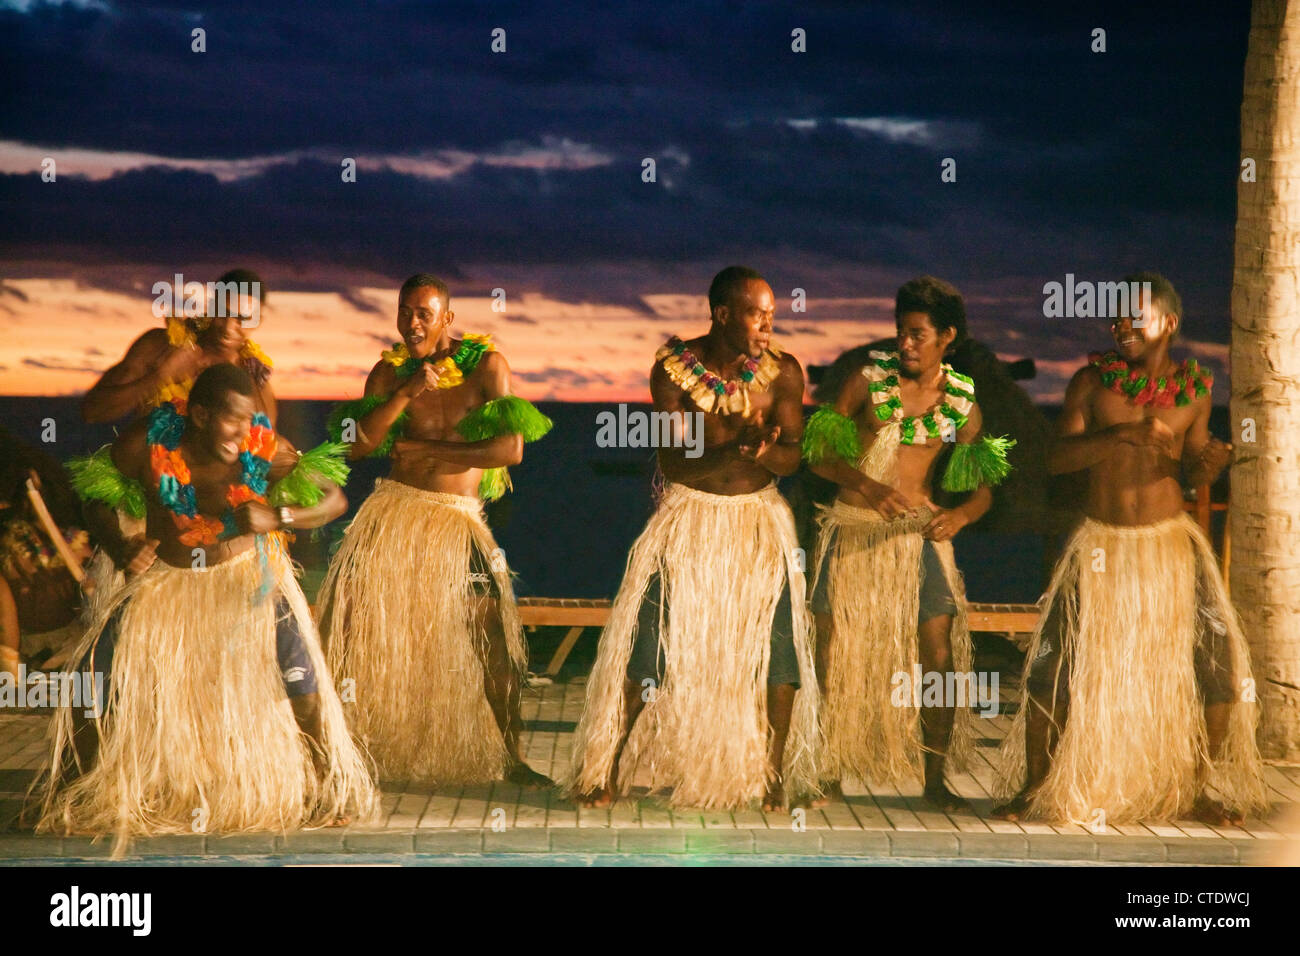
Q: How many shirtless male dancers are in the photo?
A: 6